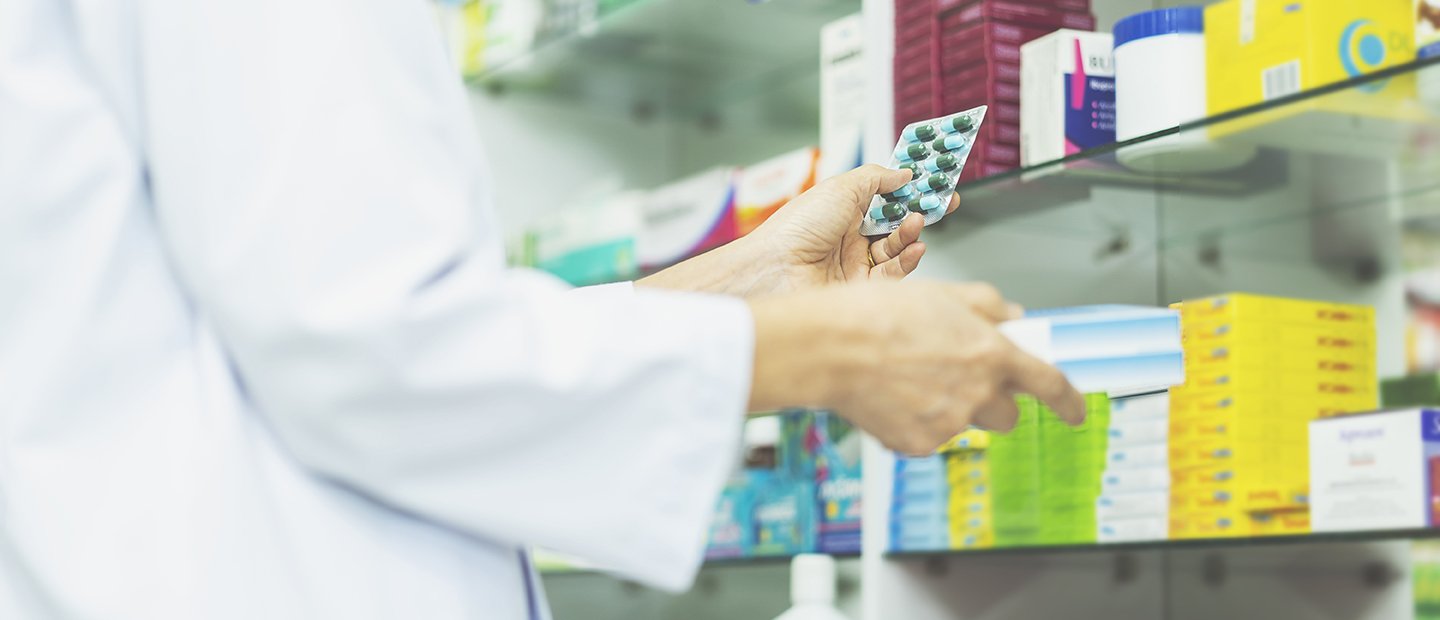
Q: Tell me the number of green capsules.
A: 10